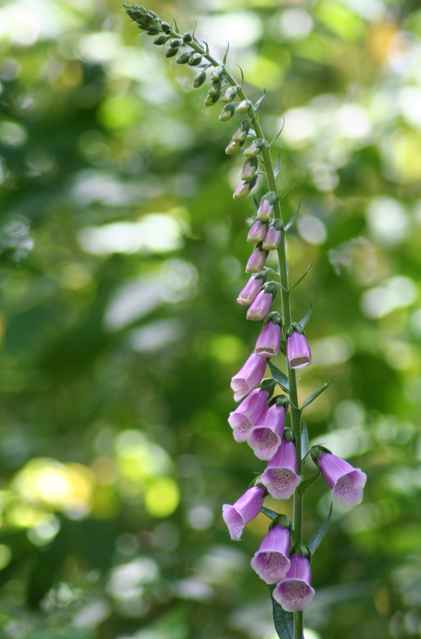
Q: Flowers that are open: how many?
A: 10